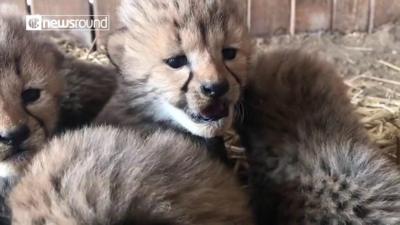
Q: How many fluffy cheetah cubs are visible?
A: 4